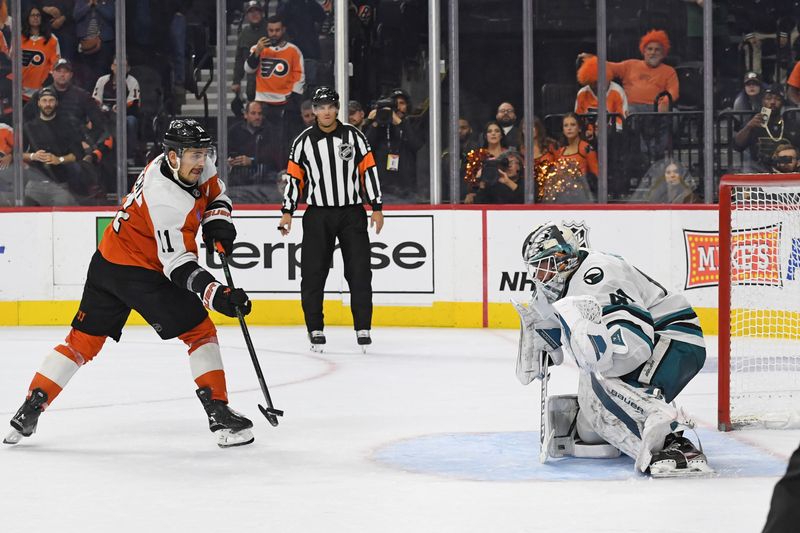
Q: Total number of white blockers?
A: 1